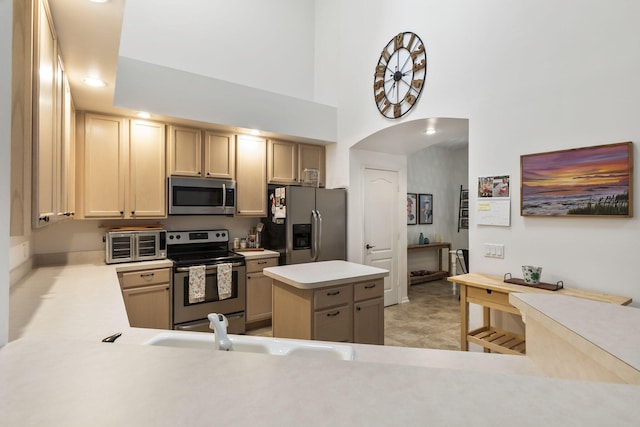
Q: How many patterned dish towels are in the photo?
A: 2